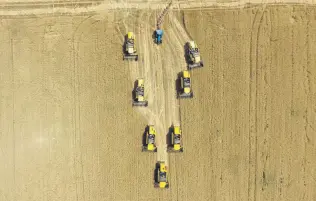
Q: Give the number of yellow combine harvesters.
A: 7